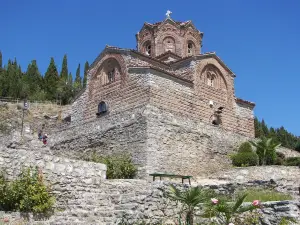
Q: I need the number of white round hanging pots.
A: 0